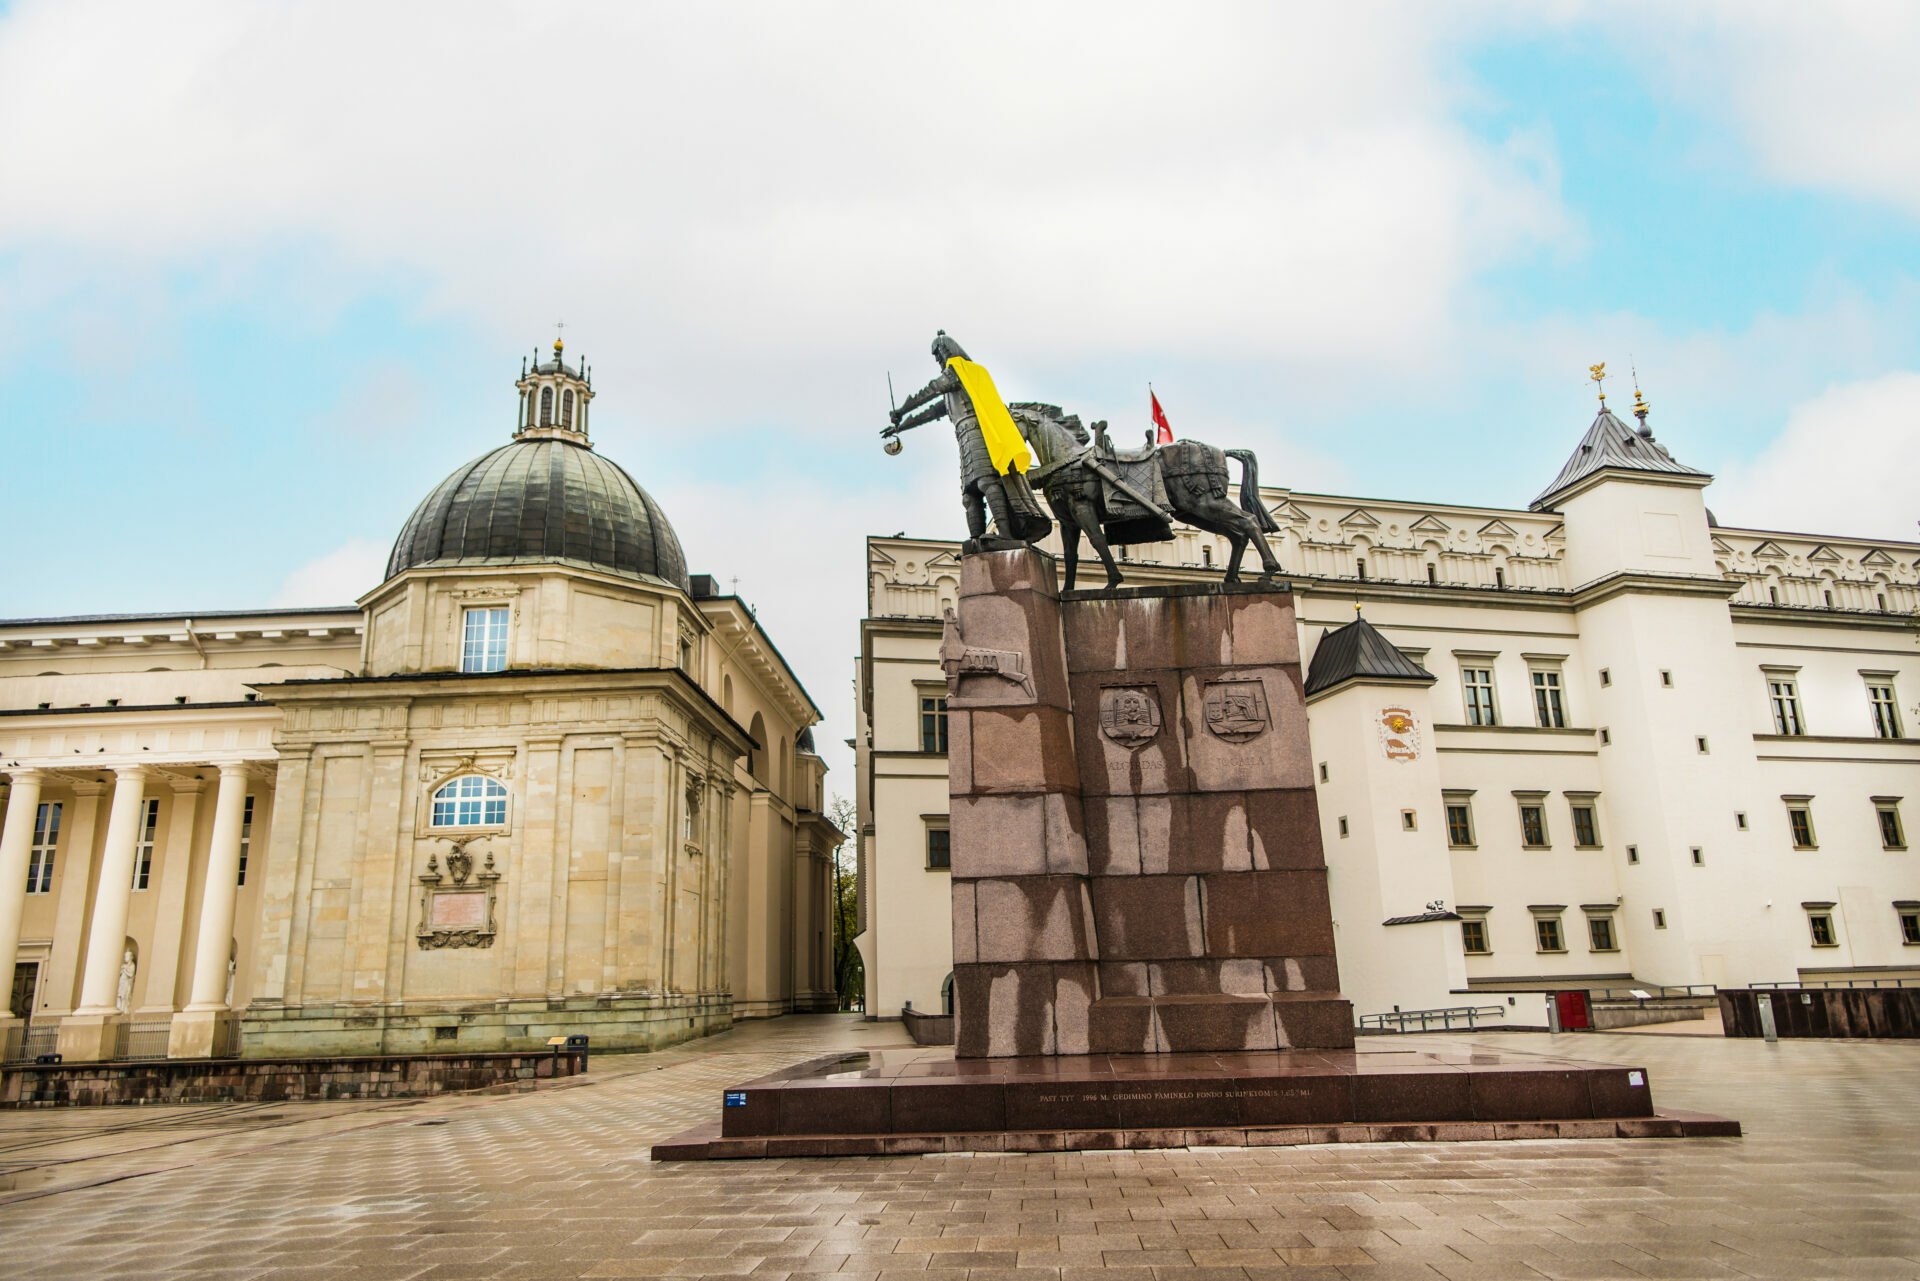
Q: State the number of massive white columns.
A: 3